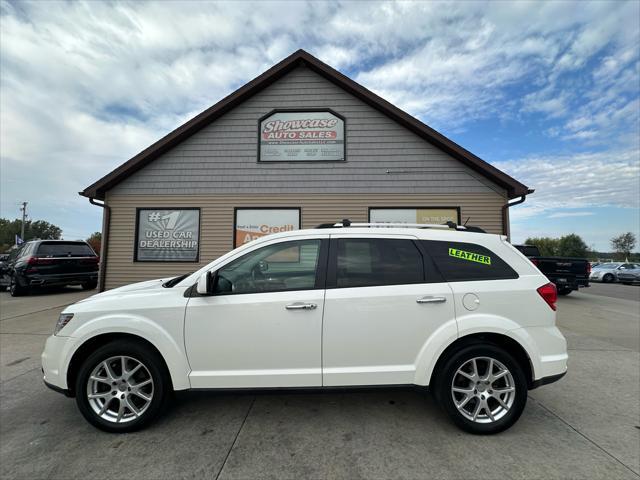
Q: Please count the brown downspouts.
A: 2